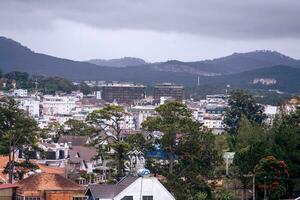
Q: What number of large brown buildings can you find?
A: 2